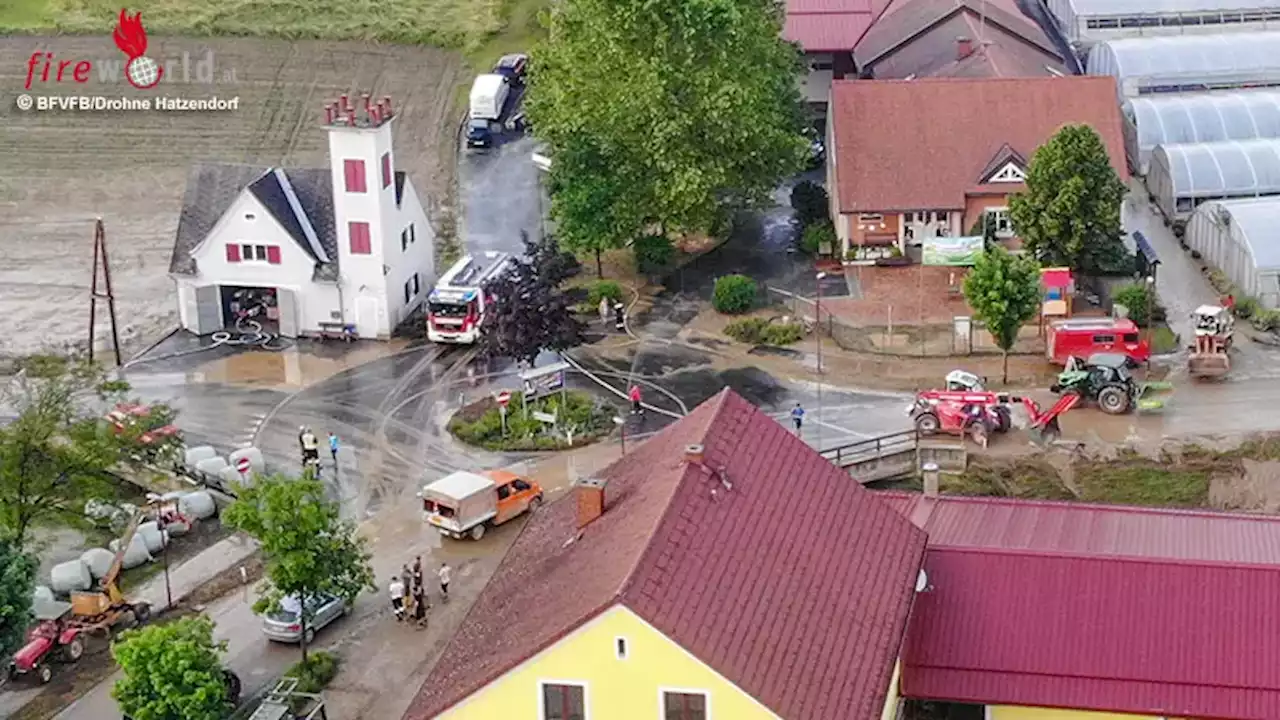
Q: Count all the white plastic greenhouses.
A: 5